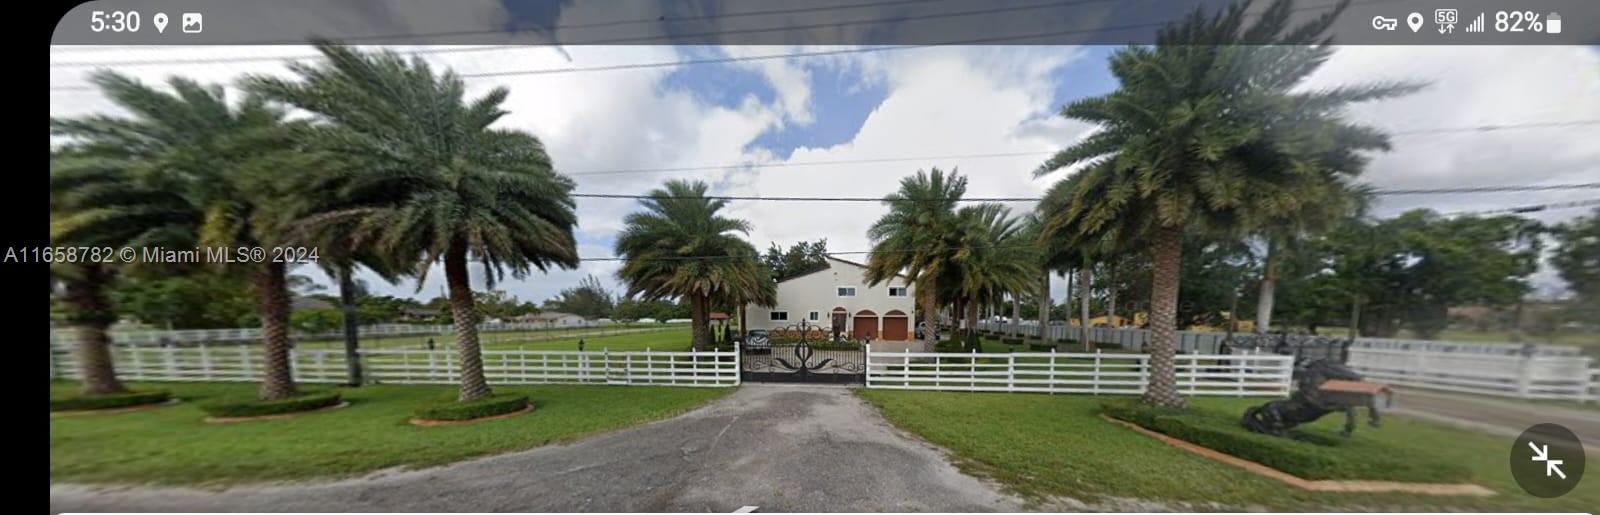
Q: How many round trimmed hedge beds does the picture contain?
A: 3